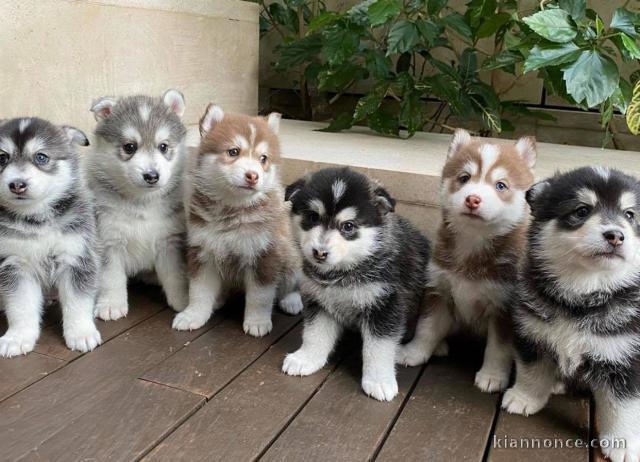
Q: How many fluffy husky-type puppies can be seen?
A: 6